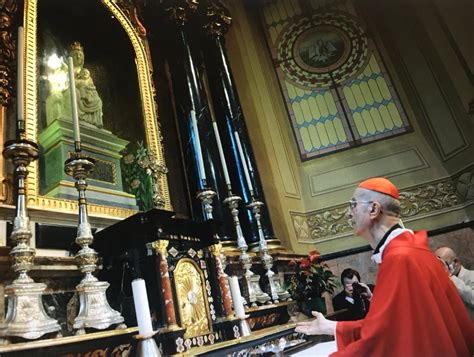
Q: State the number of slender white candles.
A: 5